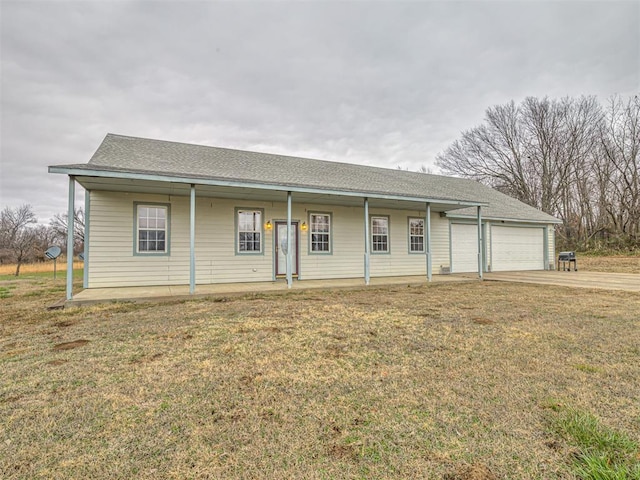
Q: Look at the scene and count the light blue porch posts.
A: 6